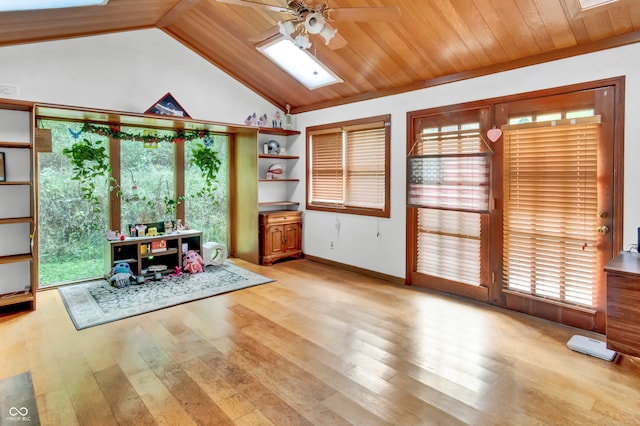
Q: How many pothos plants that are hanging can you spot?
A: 2